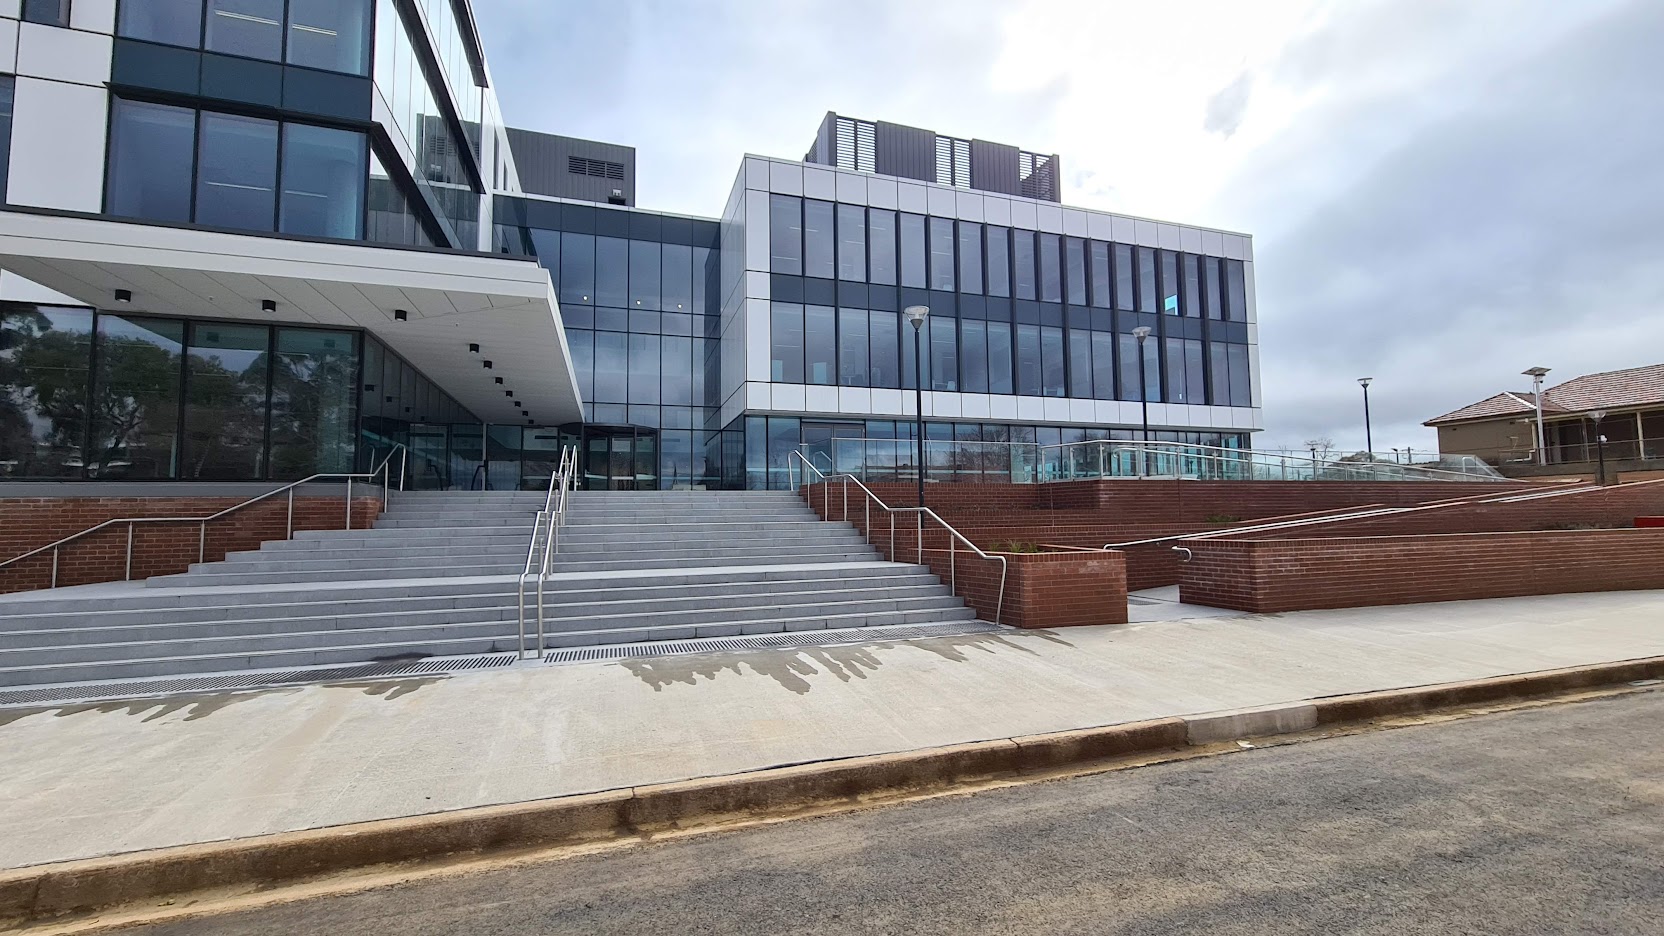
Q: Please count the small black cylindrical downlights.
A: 10